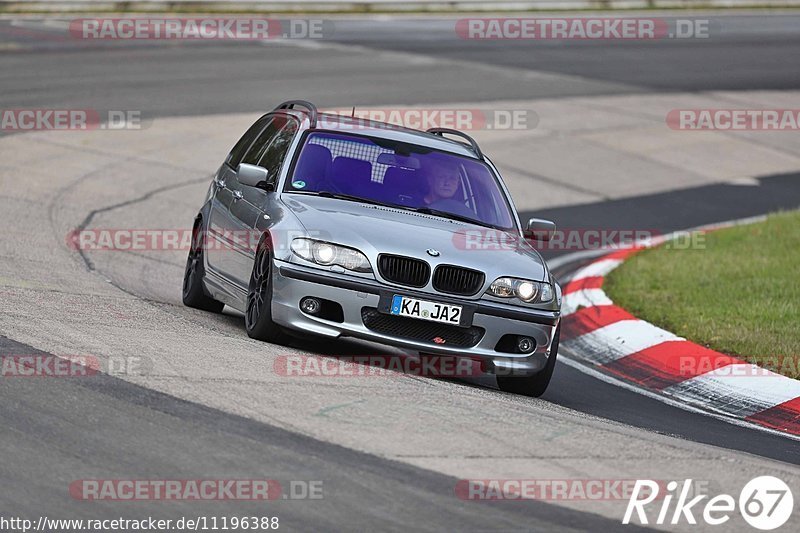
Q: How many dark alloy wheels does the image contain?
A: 2